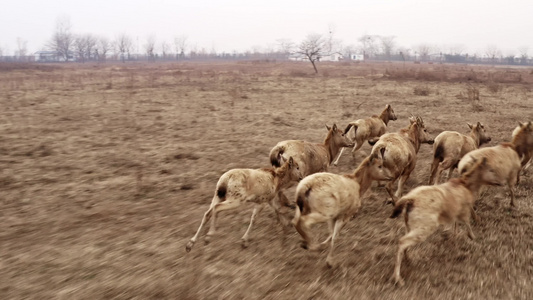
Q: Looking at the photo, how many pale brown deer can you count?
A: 8